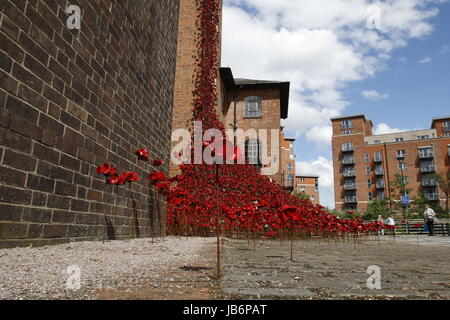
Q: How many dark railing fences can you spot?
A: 1